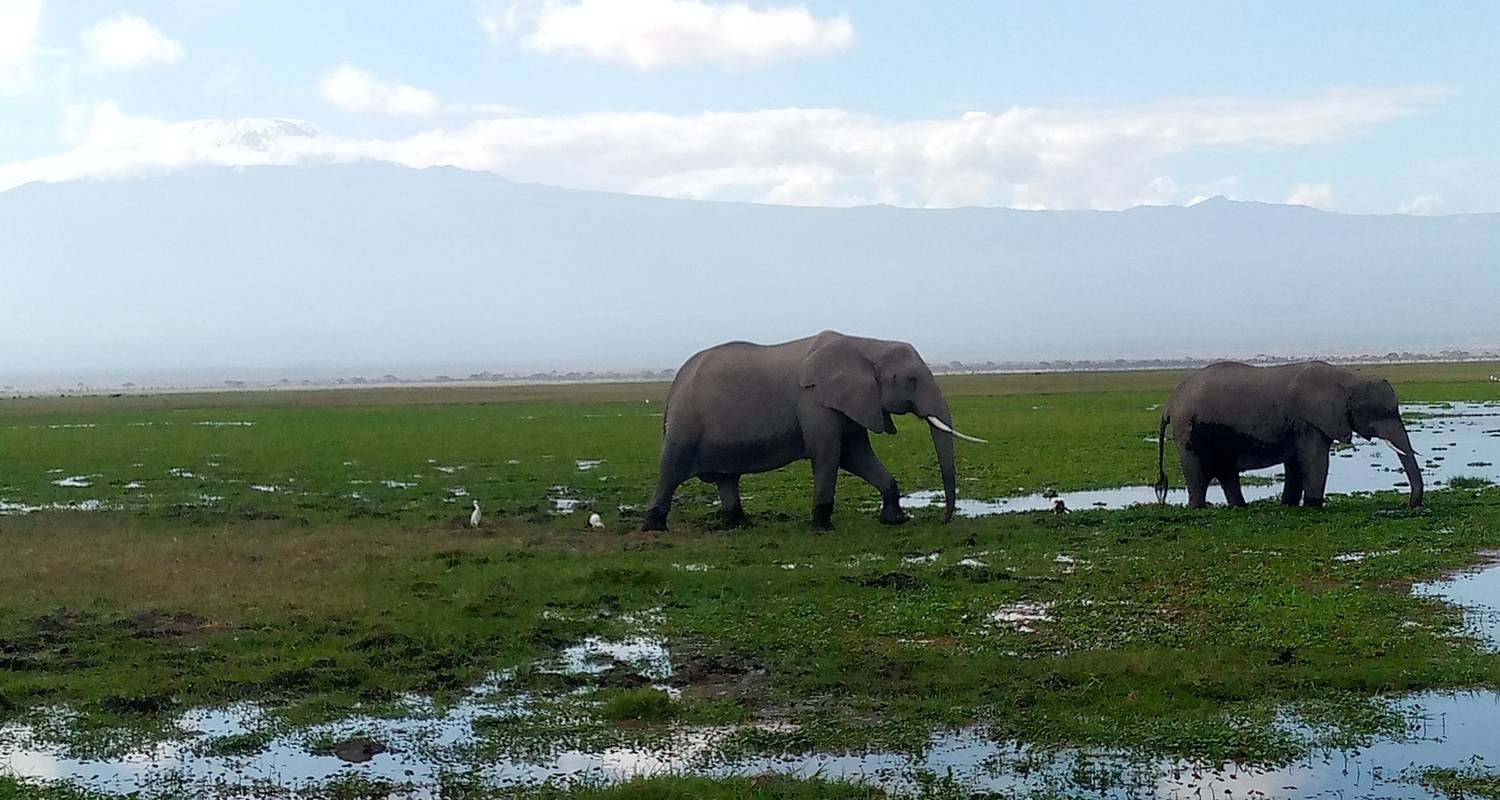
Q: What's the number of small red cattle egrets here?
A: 0